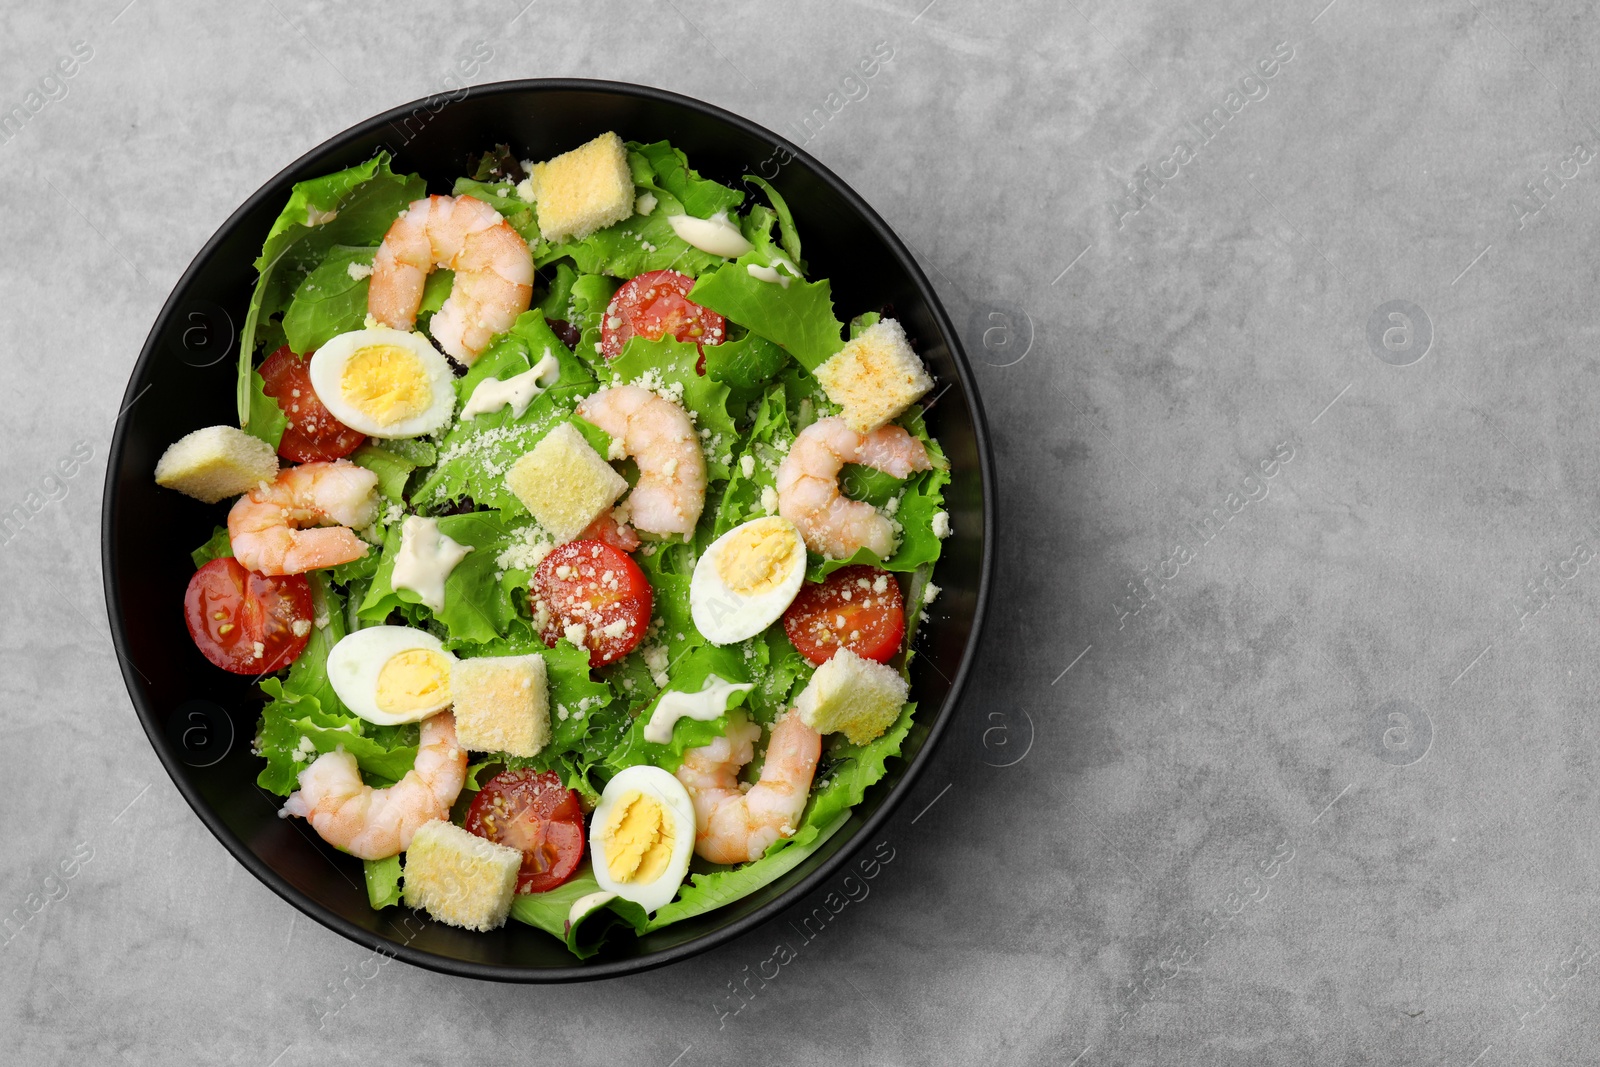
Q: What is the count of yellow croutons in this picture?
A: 7